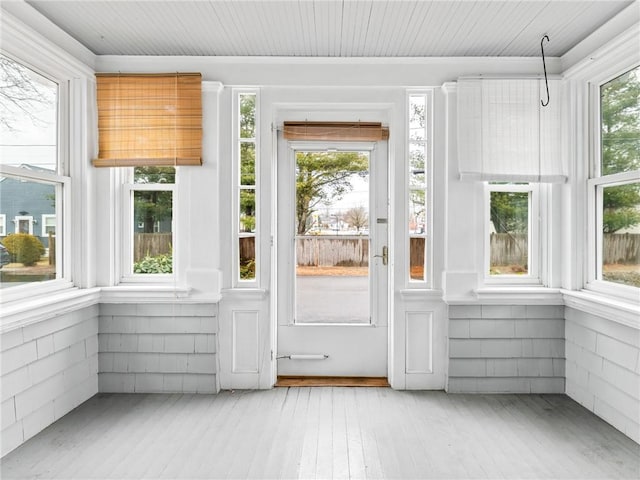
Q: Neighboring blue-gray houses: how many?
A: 1